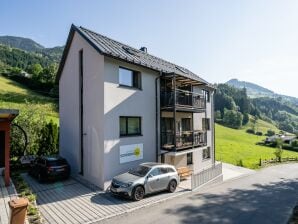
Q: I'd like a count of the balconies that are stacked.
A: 2